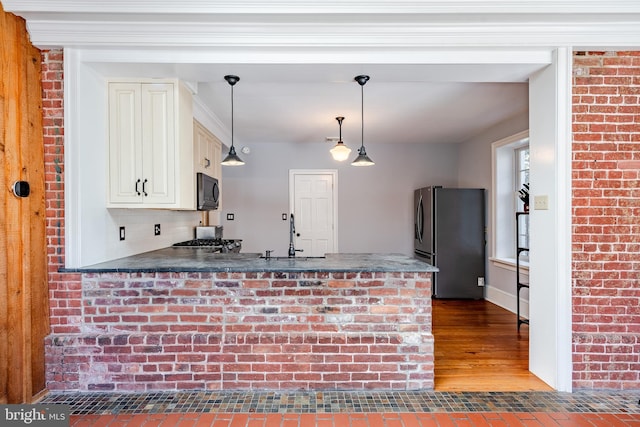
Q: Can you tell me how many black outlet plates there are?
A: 4